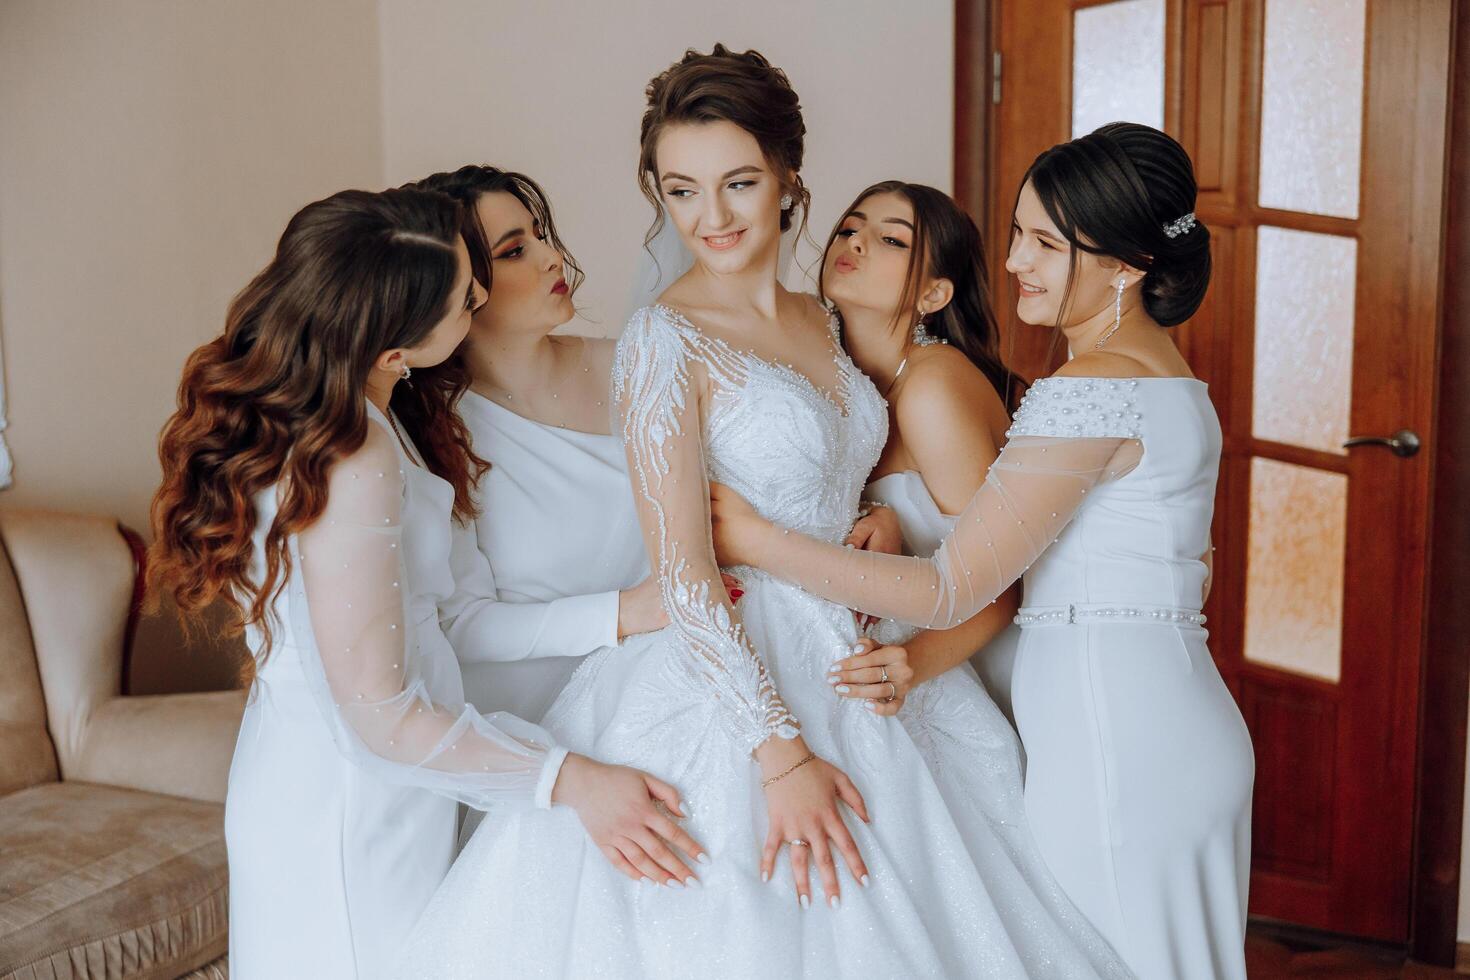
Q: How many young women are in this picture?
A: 5